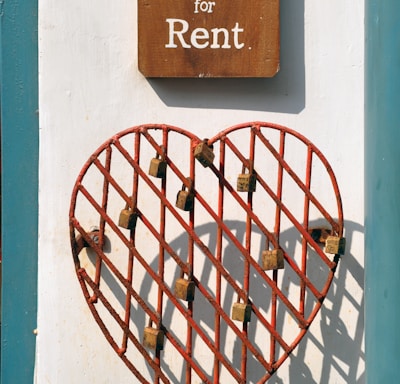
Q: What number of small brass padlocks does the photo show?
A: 10